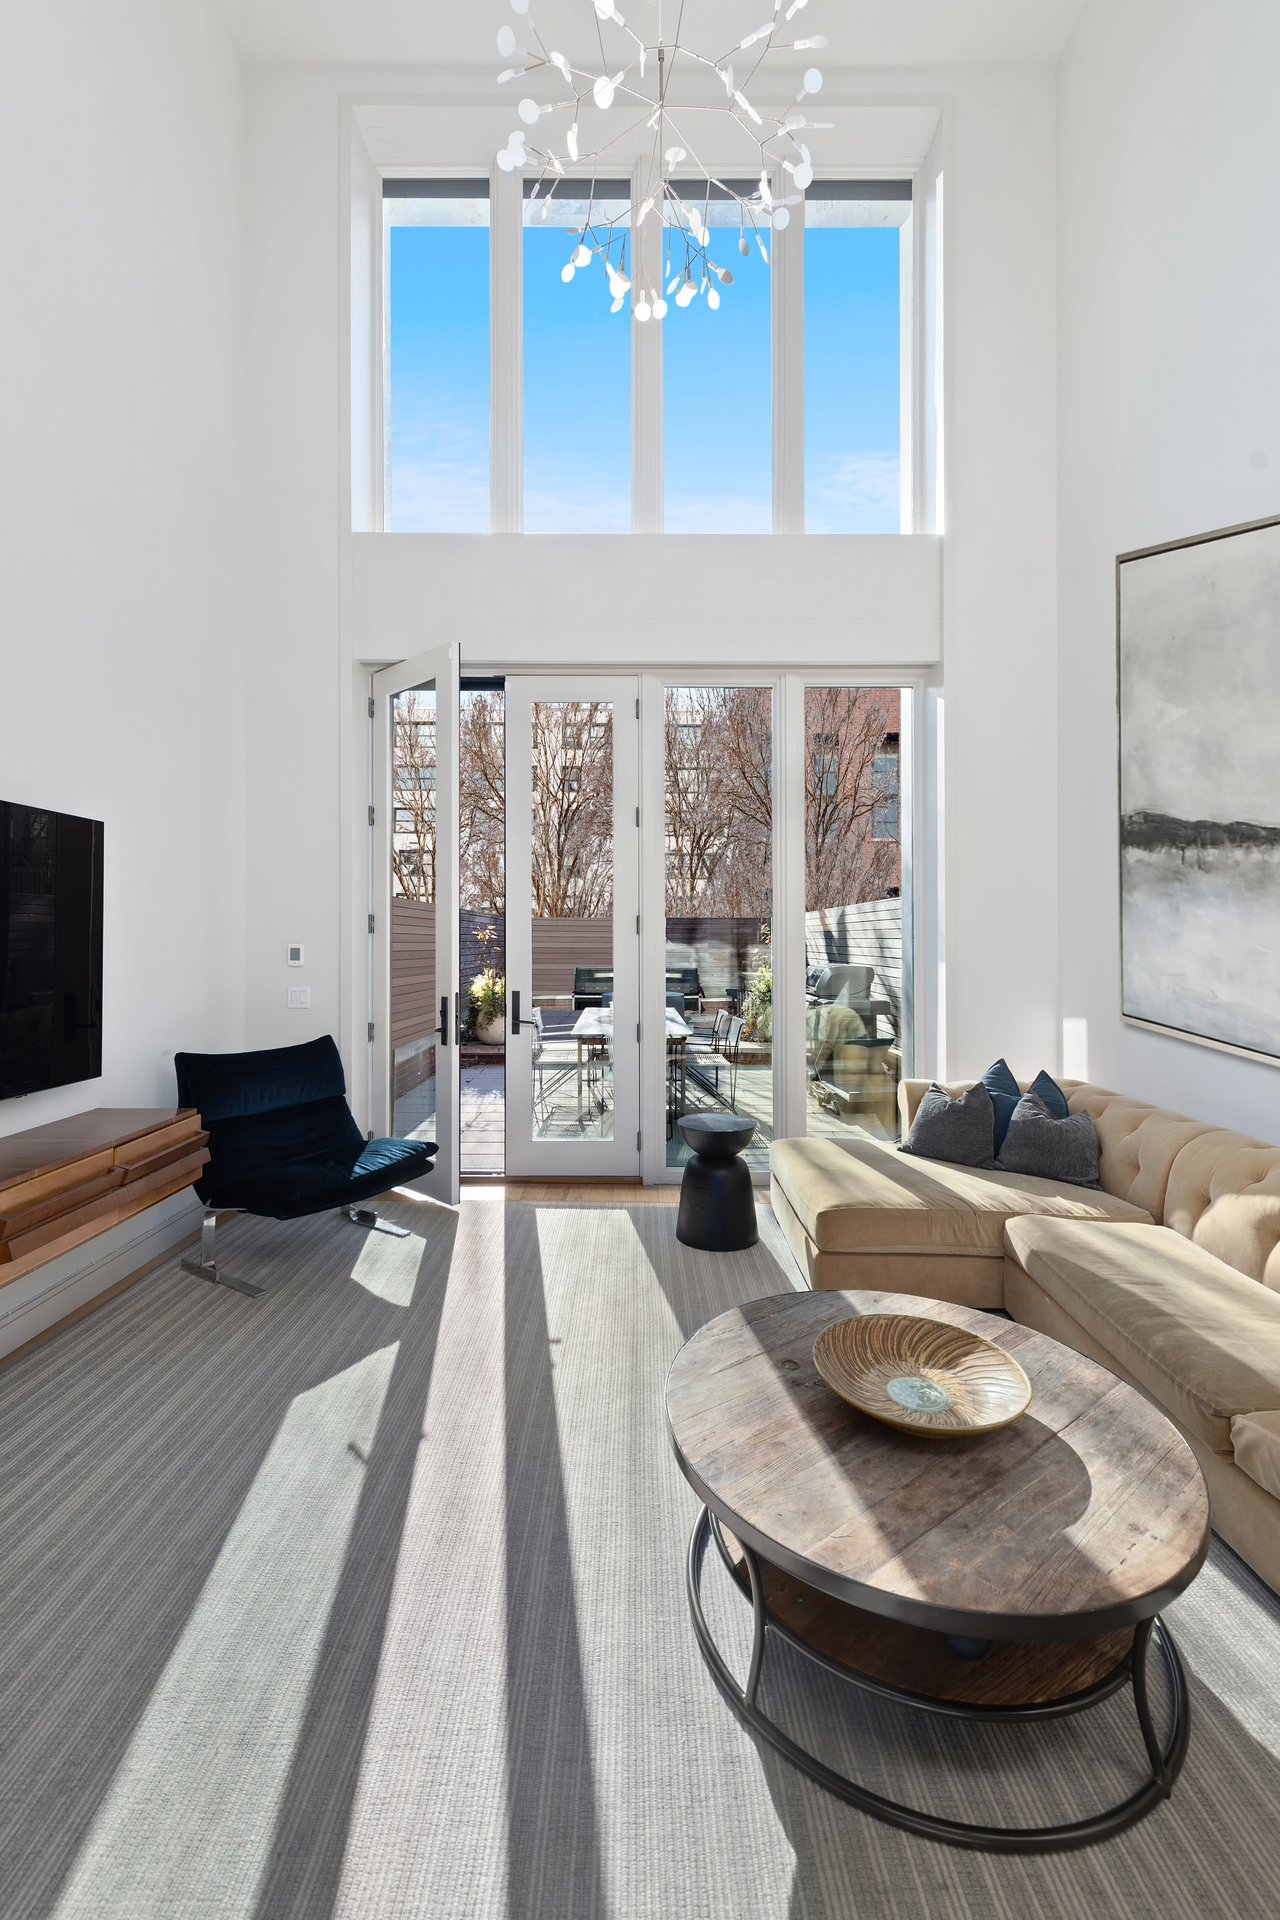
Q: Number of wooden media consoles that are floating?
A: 1